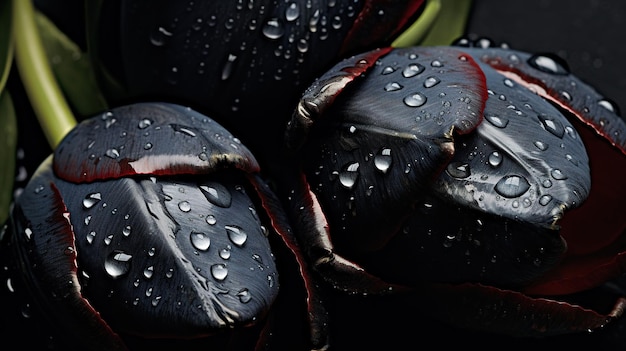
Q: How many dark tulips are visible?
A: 3